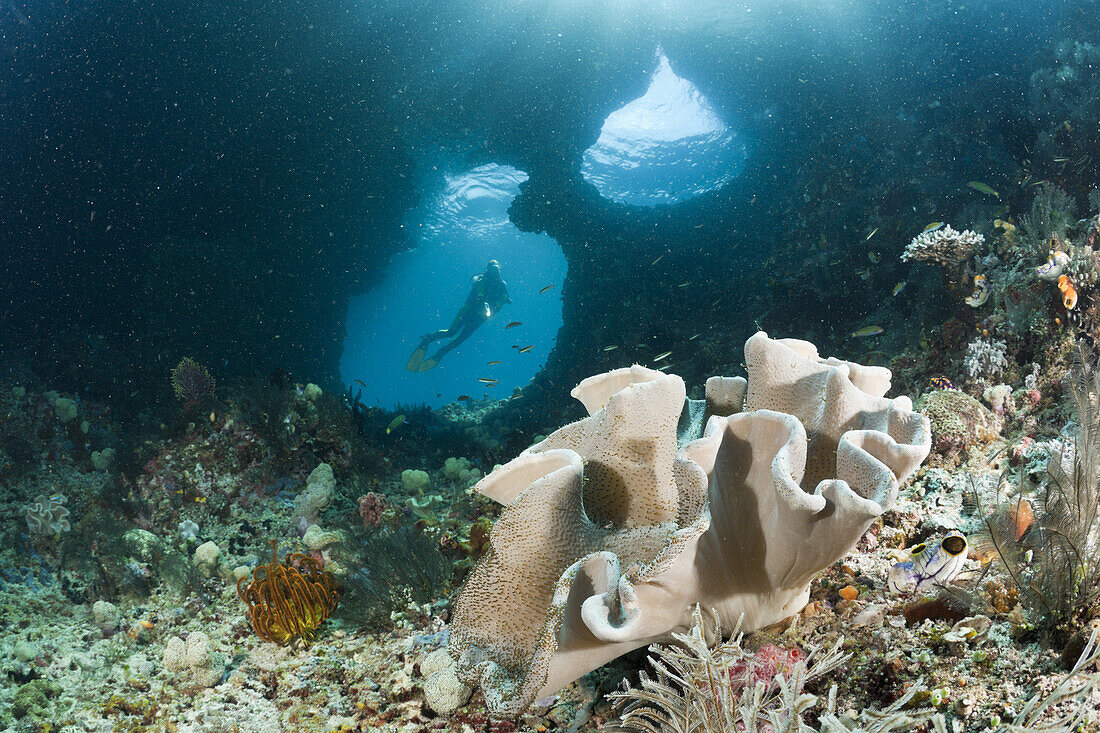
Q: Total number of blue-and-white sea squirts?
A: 3